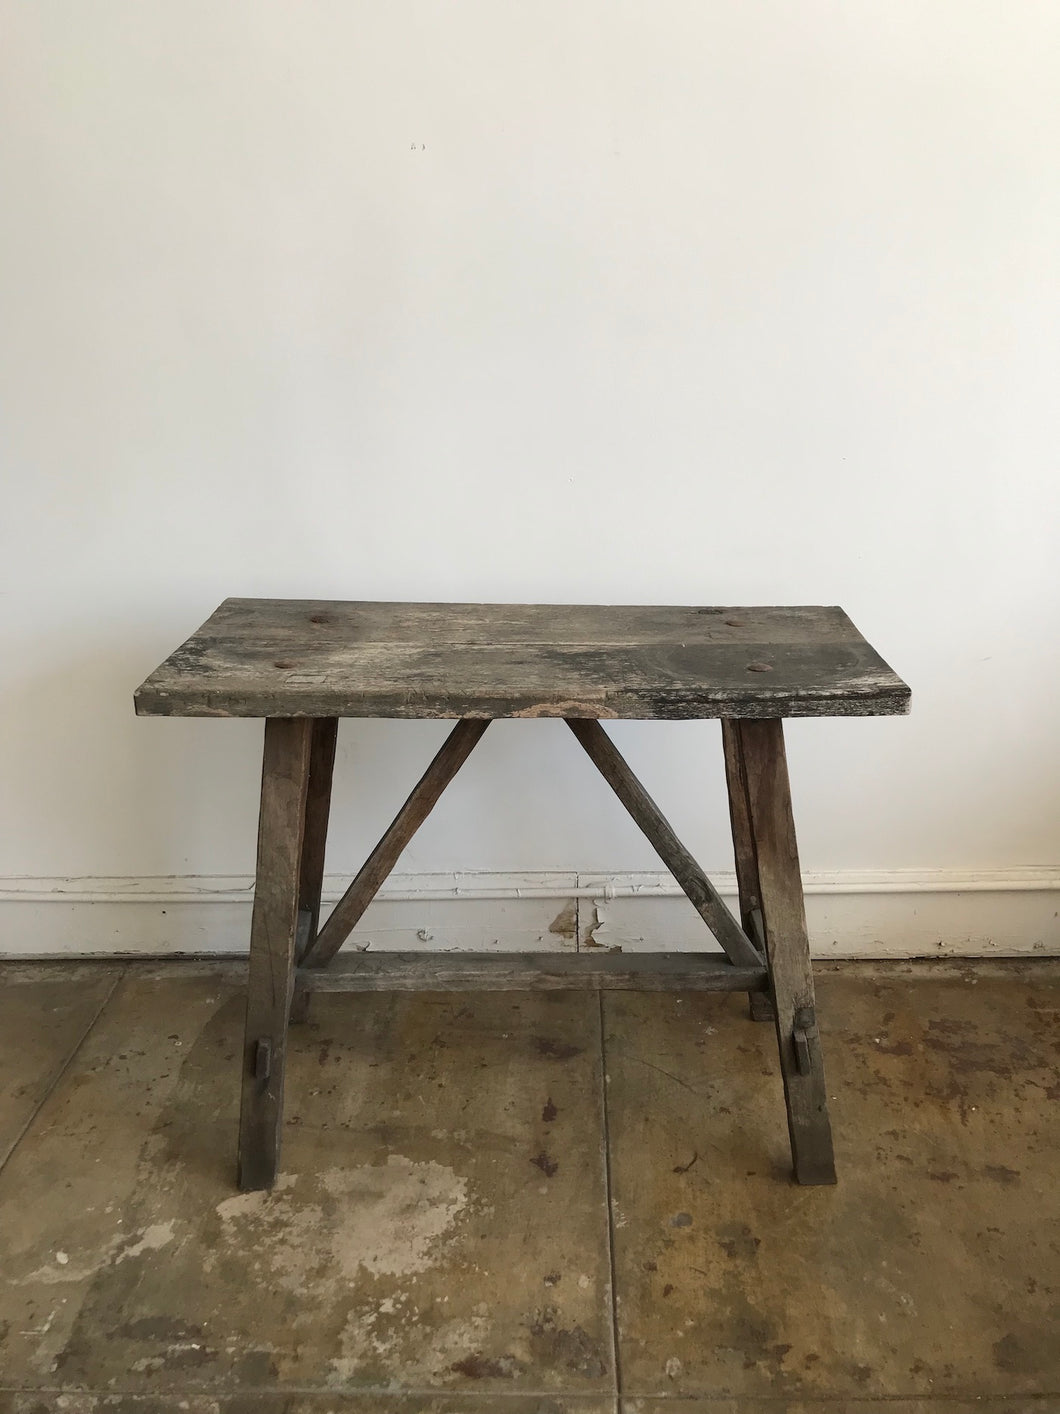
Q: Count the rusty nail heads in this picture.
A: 4